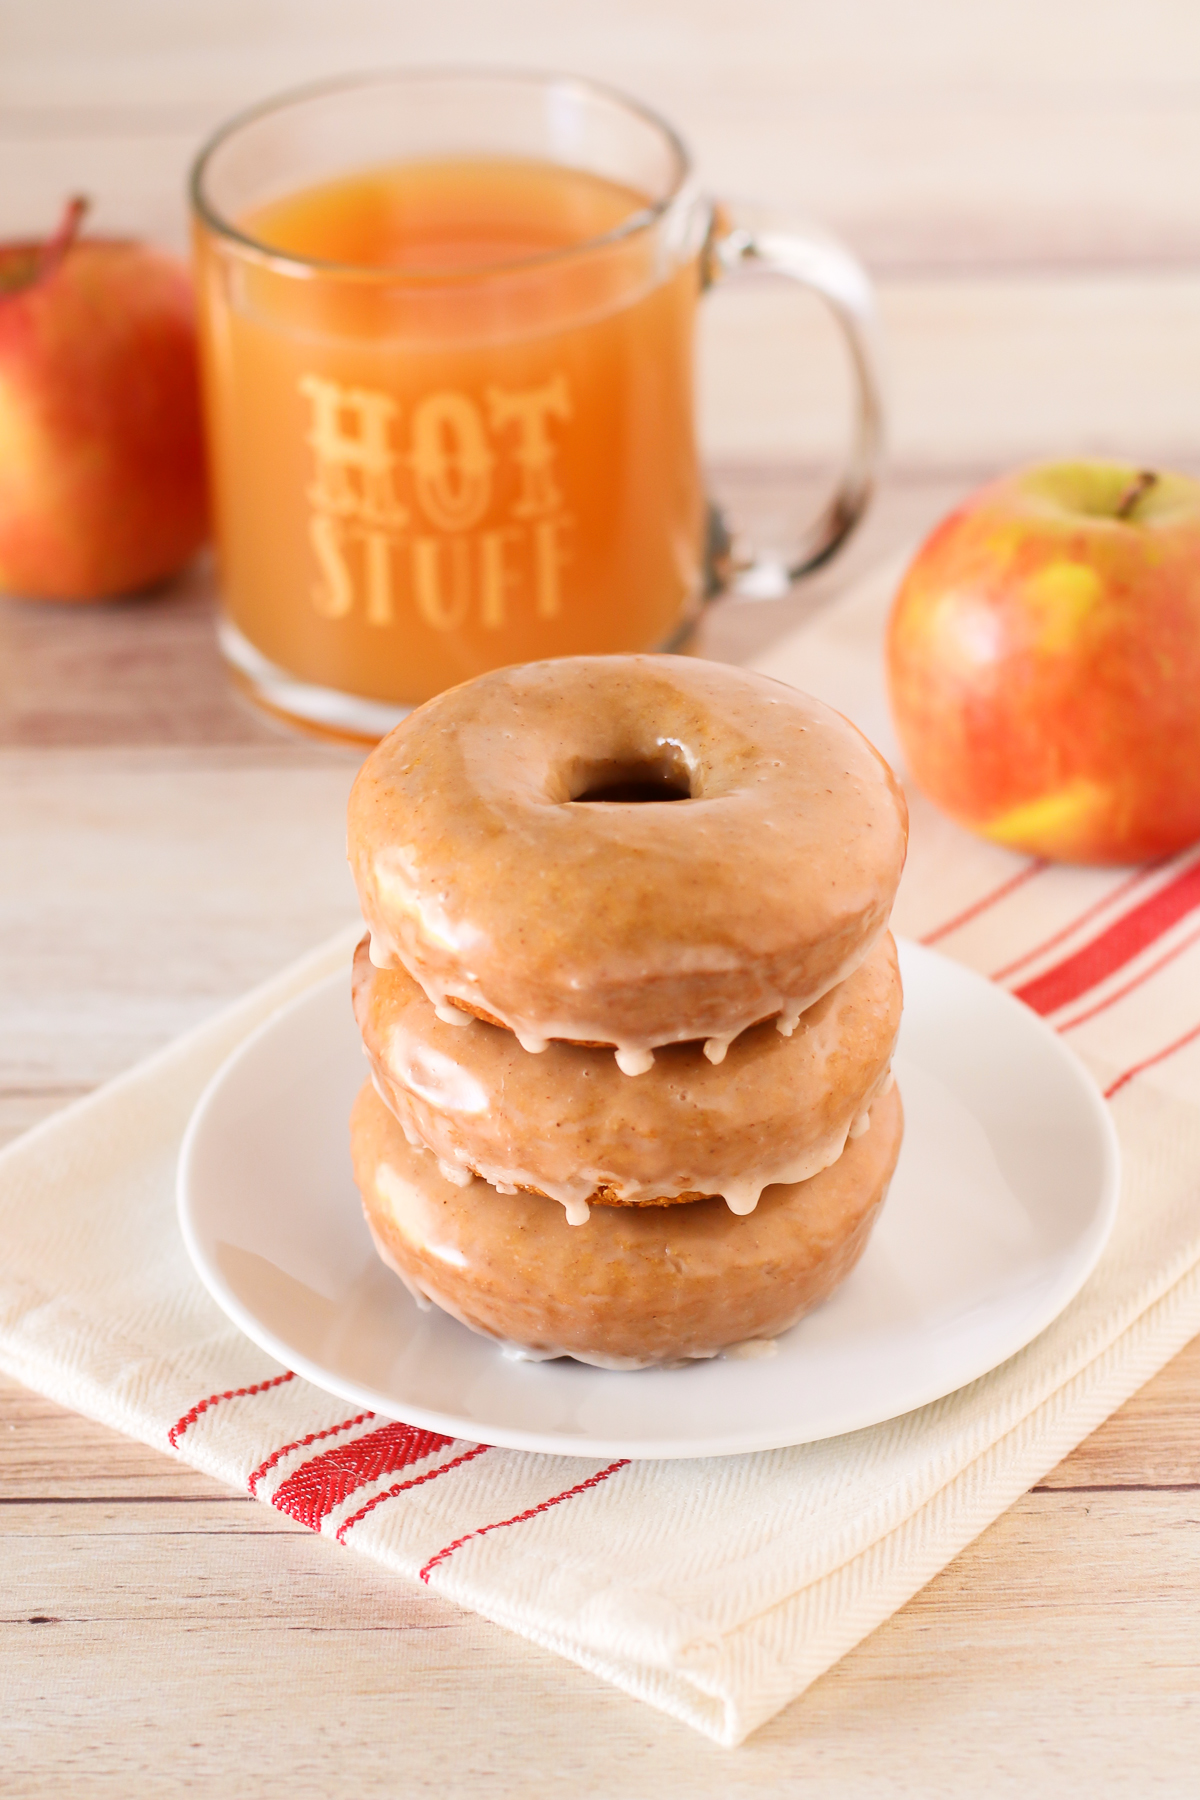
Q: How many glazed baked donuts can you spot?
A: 3